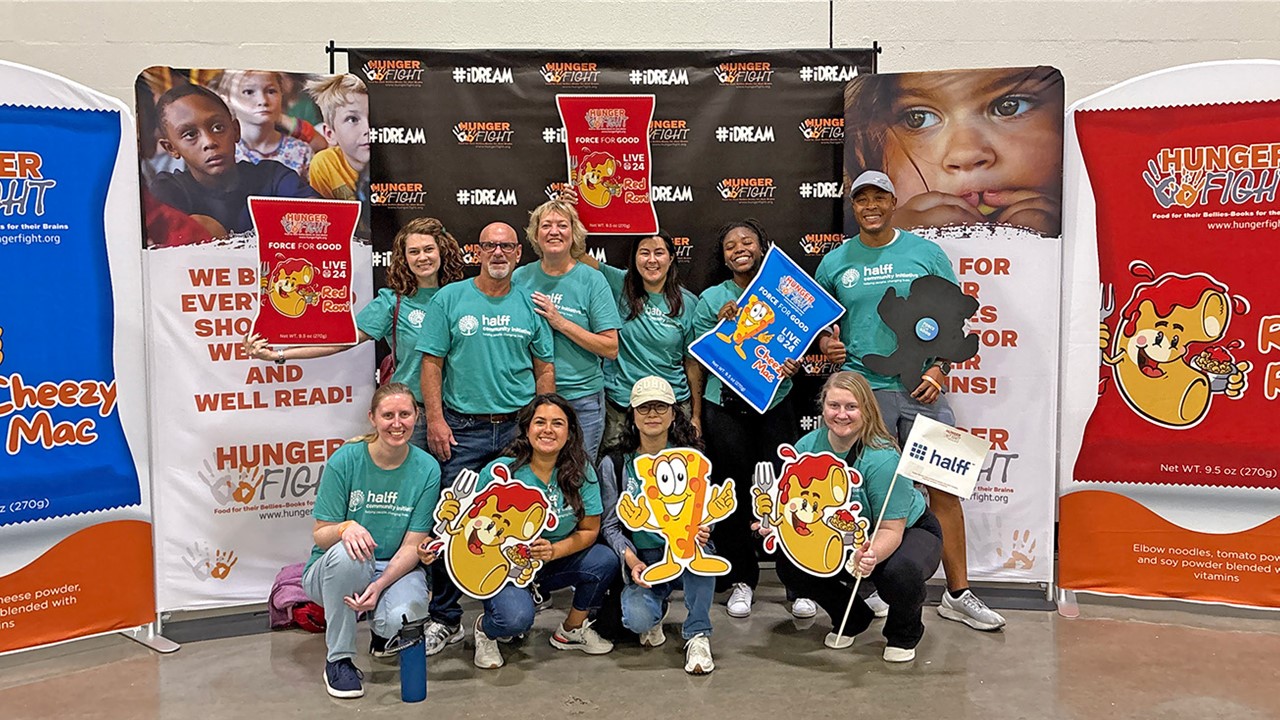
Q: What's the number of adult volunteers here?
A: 10